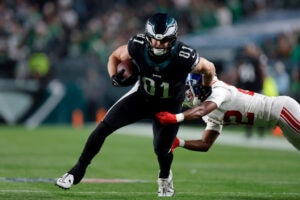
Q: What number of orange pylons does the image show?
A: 3